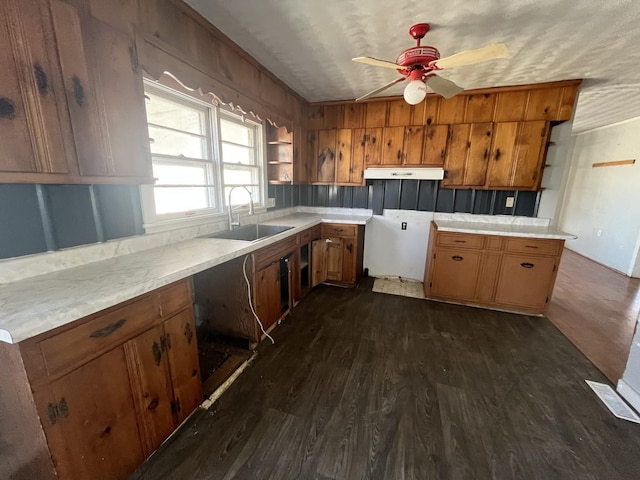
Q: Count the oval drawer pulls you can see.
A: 2